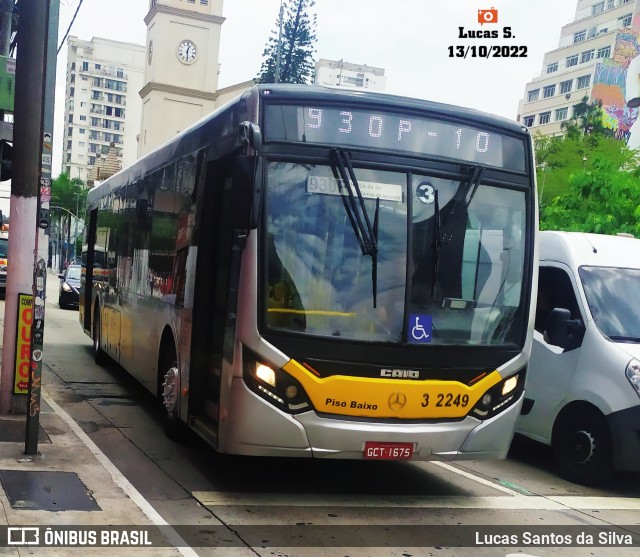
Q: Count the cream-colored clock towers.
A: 1